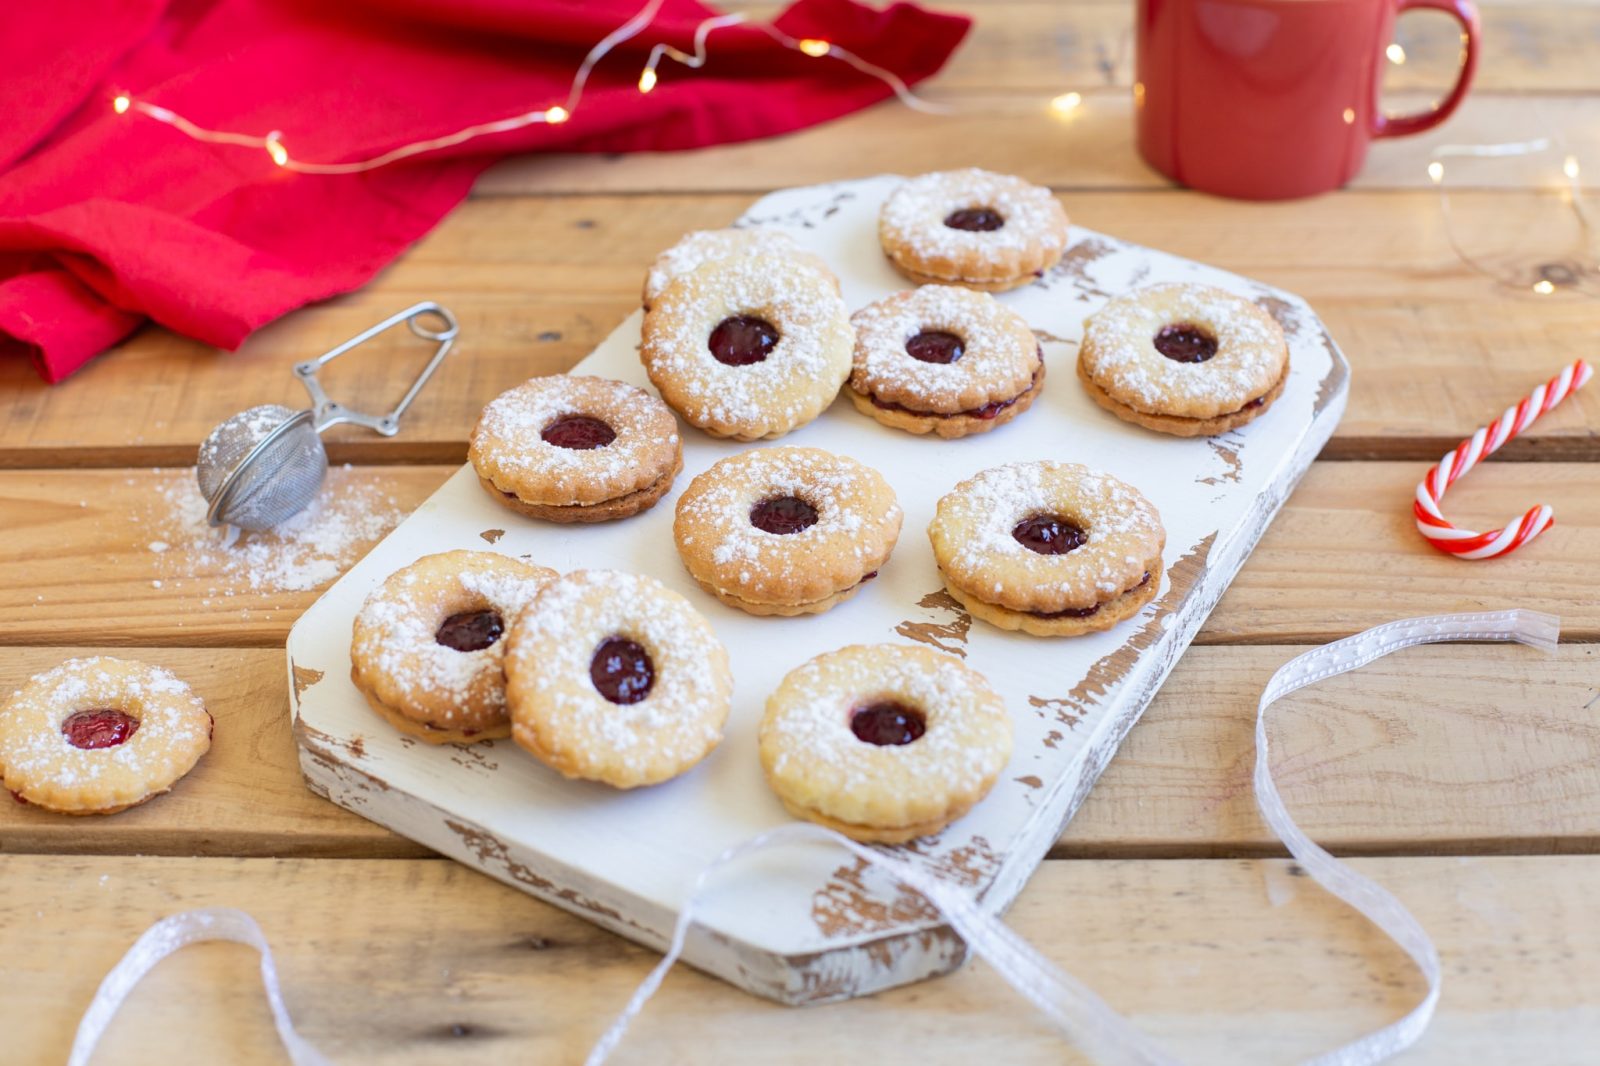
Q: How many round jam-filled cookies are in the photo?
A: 12